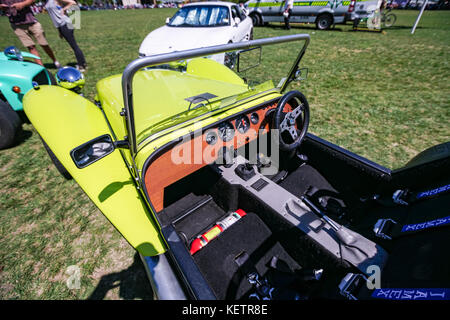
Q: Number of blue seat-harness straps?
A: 3